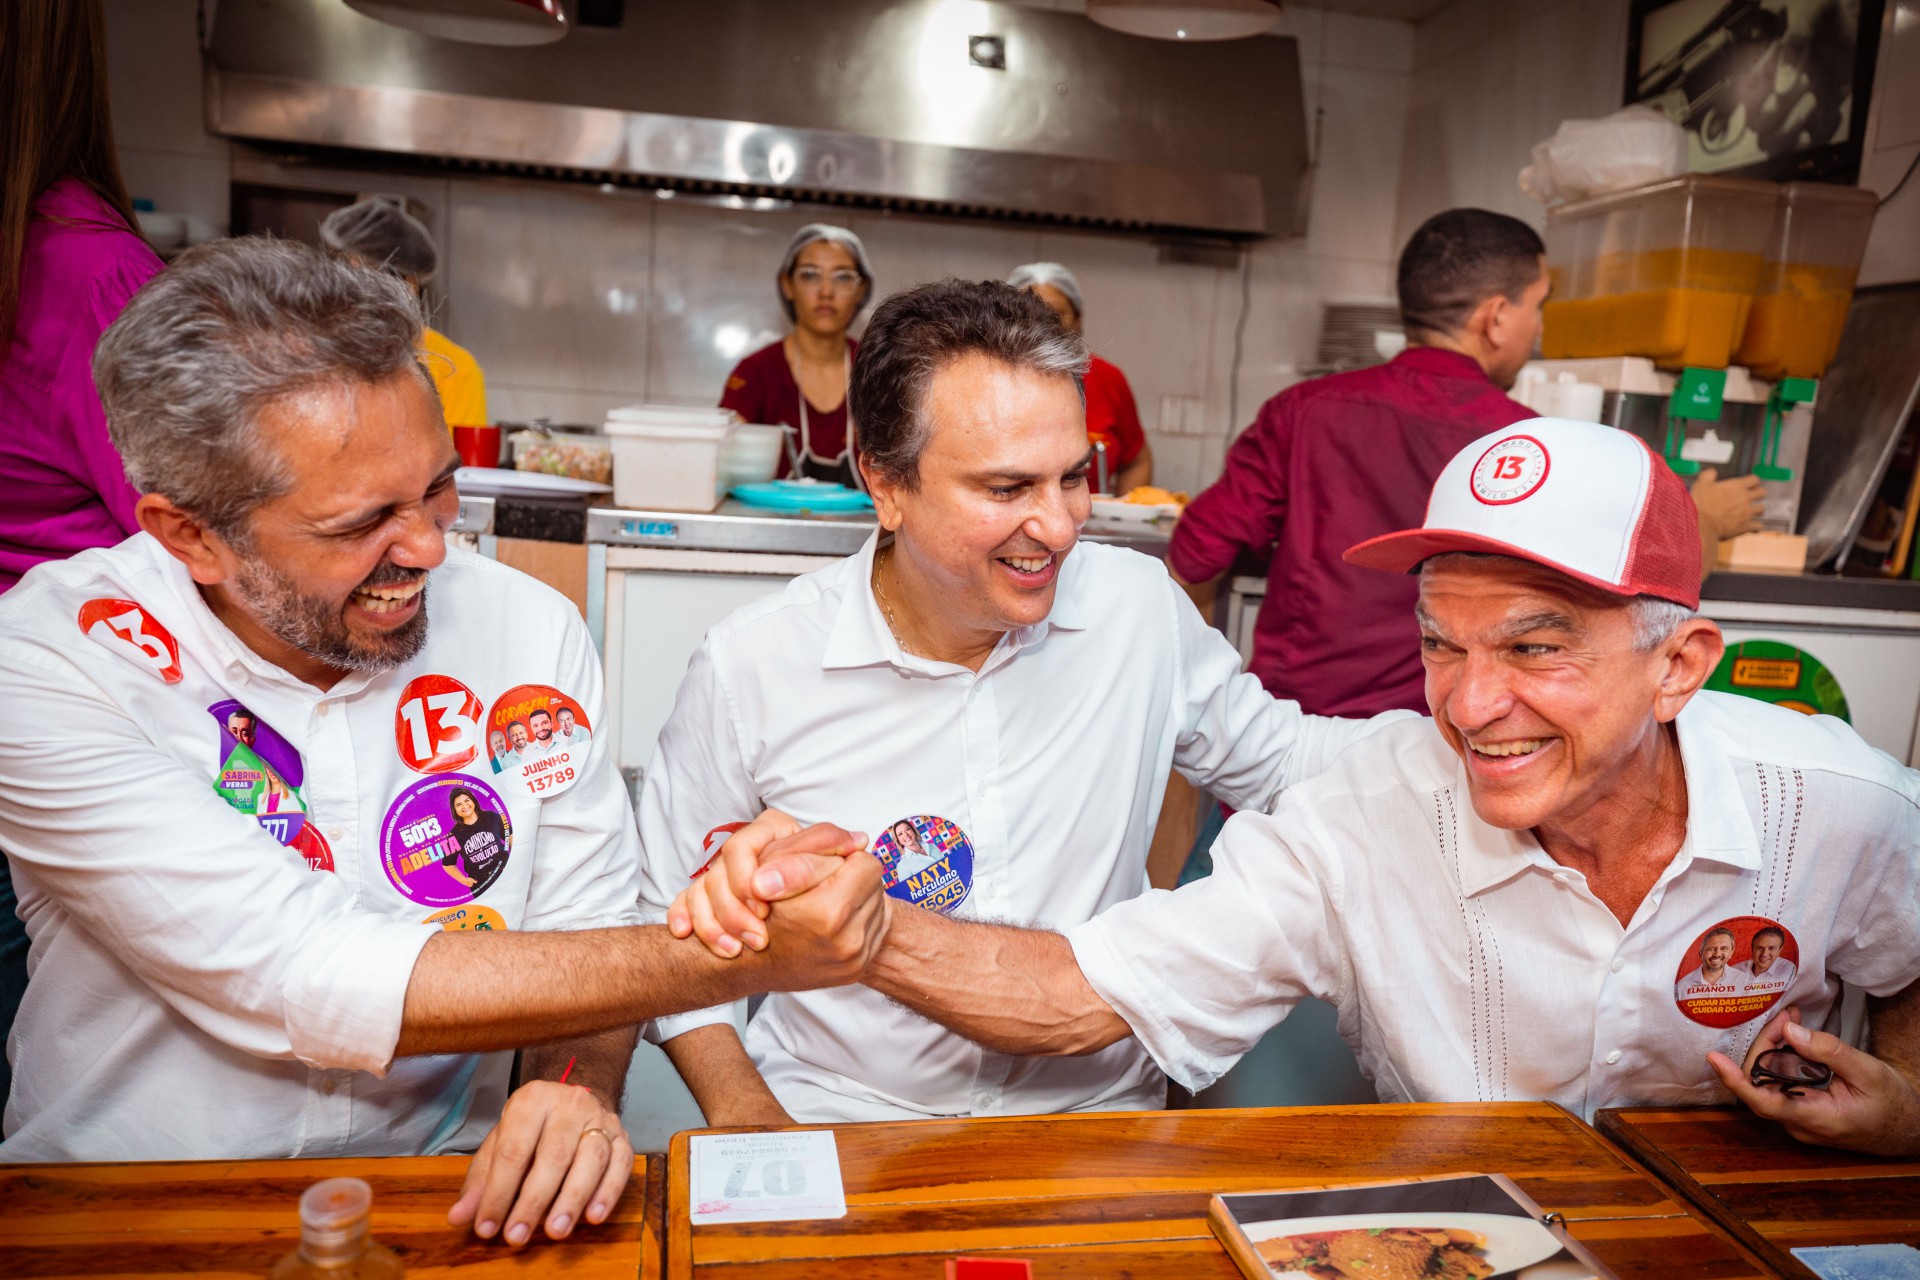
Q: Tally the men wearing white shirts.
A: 3